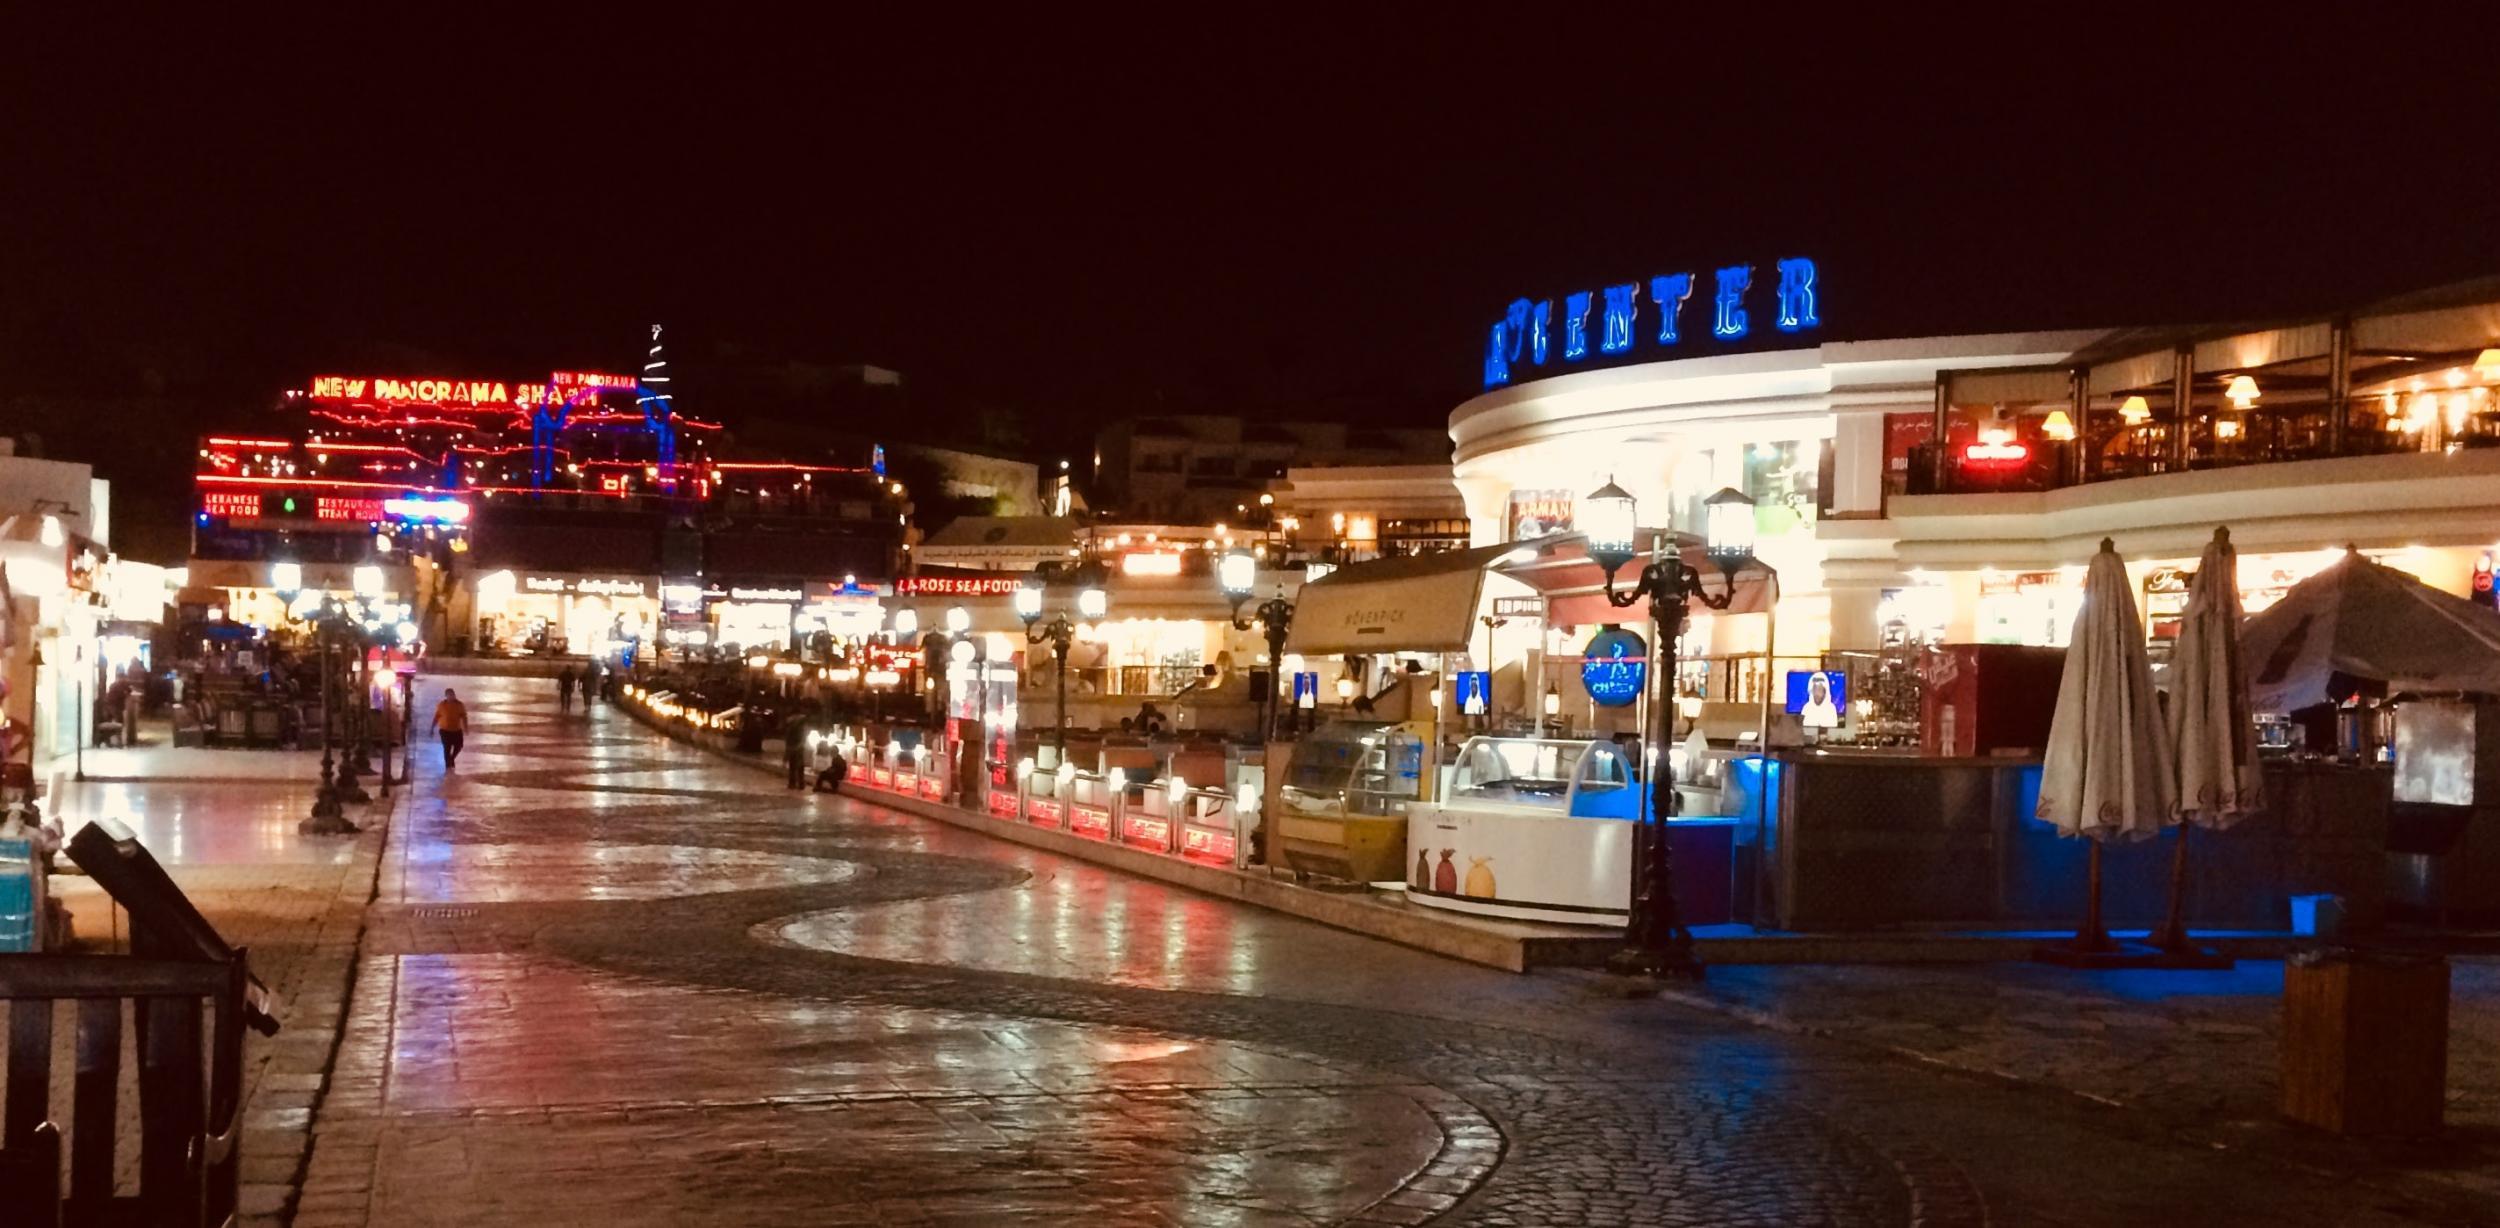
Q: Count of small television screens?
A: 3